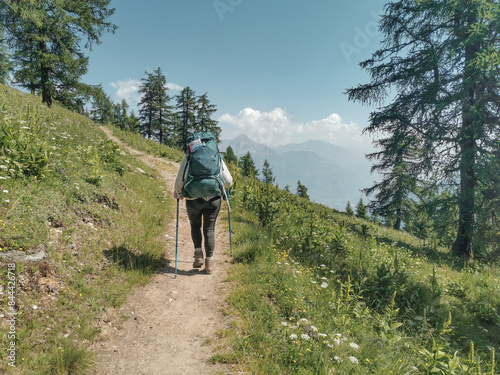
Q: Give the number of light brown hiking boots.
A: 2